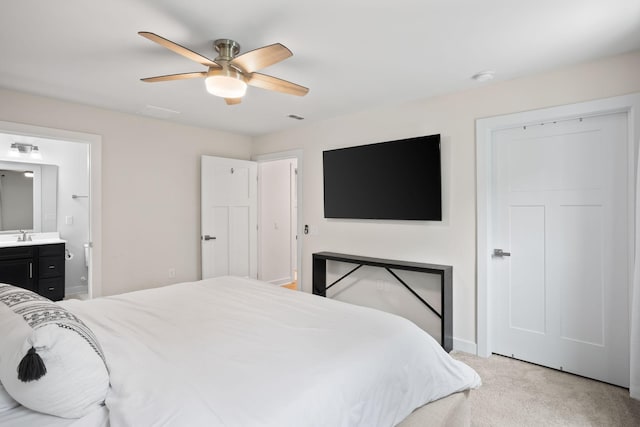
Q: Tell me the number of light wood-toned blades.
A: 5